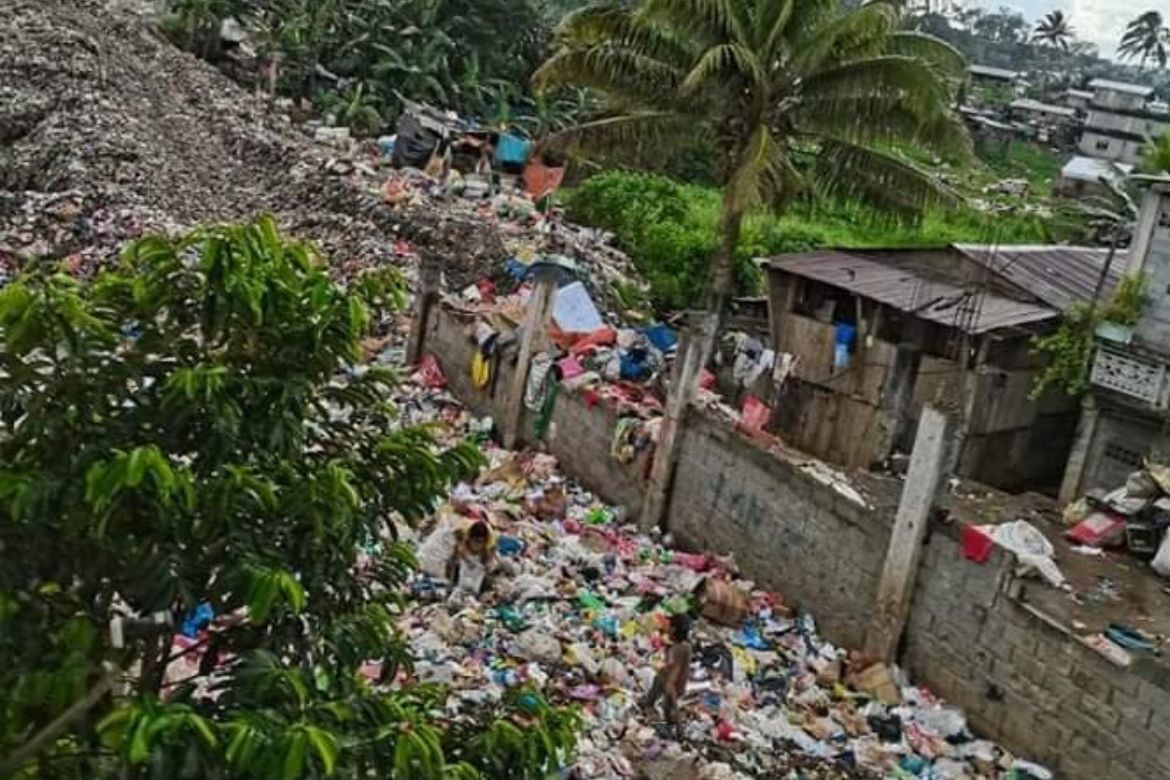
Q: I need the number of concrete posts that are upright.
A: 4